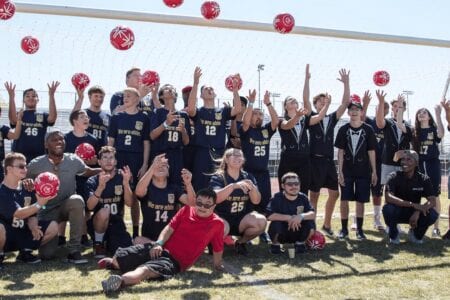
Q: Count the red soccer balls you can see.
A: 14